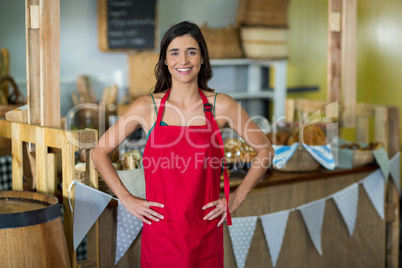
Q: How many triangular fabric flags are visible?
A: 9